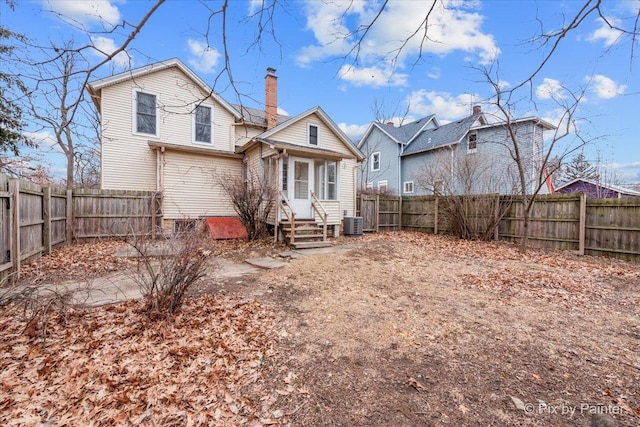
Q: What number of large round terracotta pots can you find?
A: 0